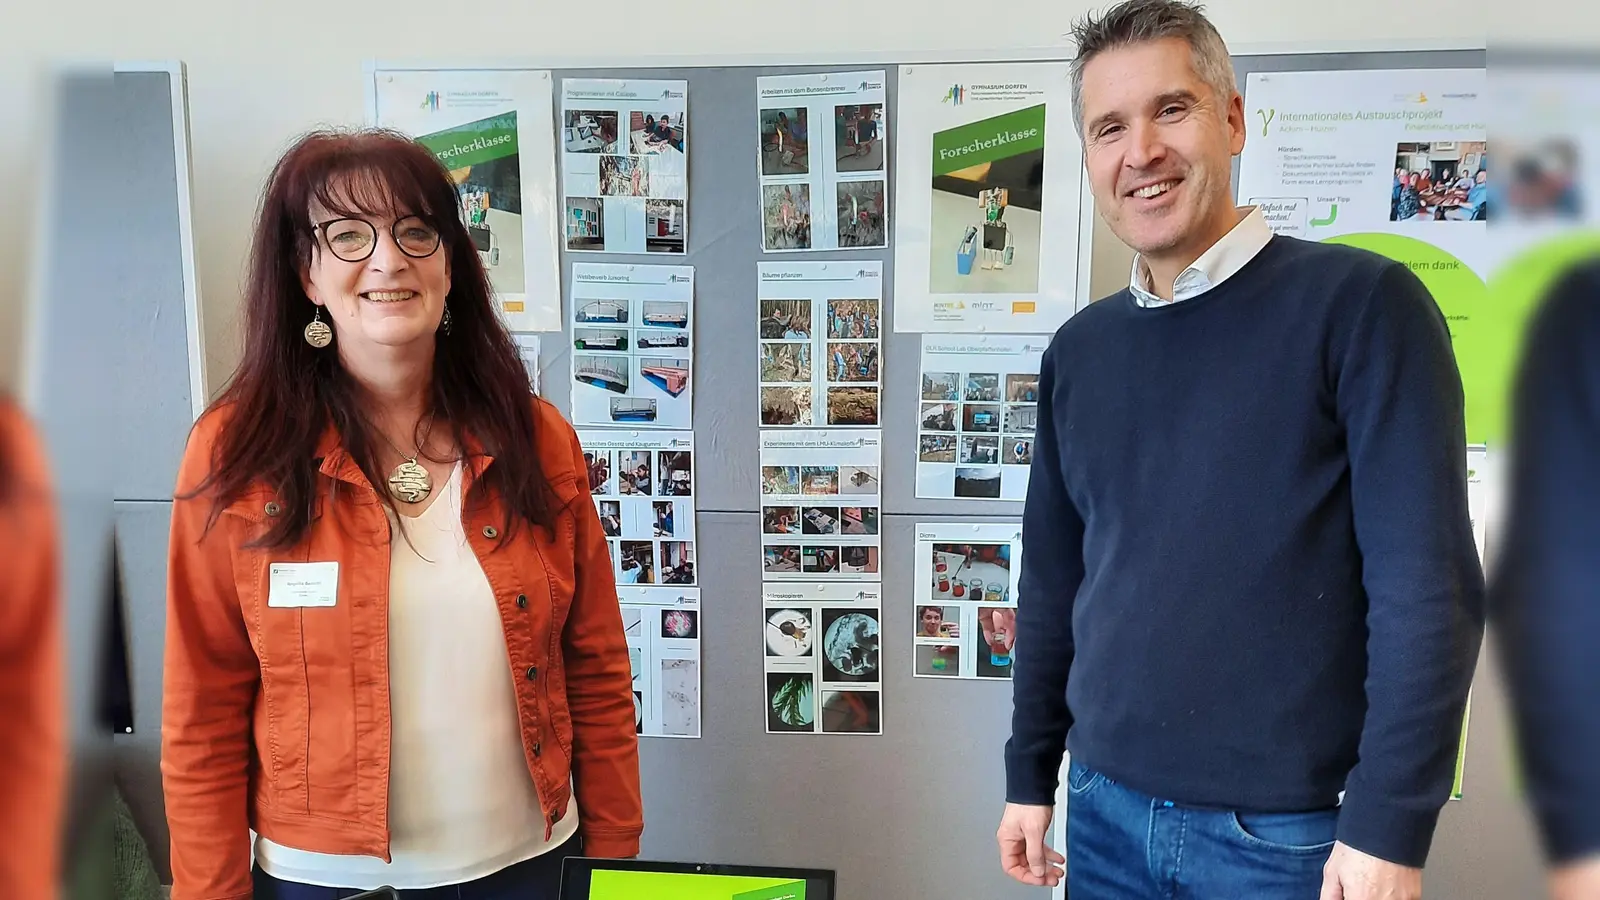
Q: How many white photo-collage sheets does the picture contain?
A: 10